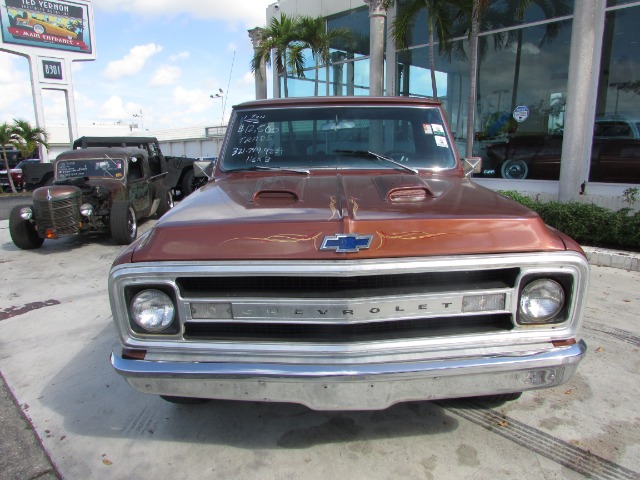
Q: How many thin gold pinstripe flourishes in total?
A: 4